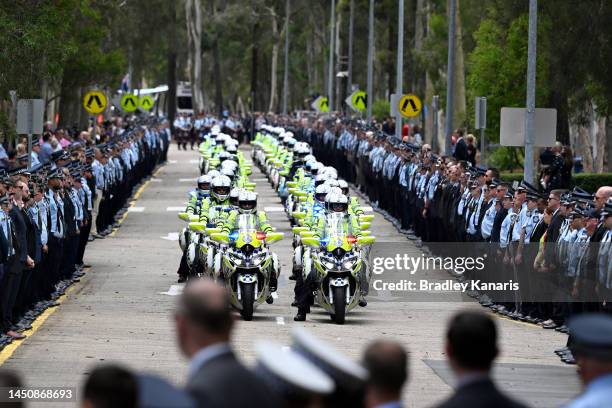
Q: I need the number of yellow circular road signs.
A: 6